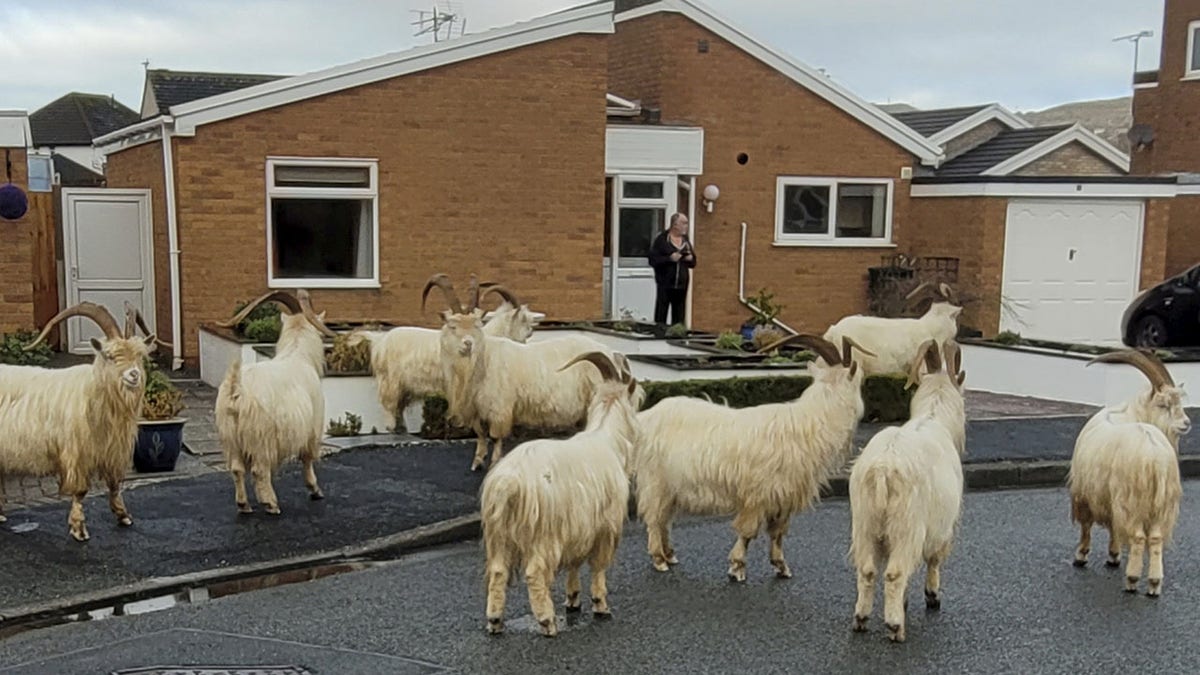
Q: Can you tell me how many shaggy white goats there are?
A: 9